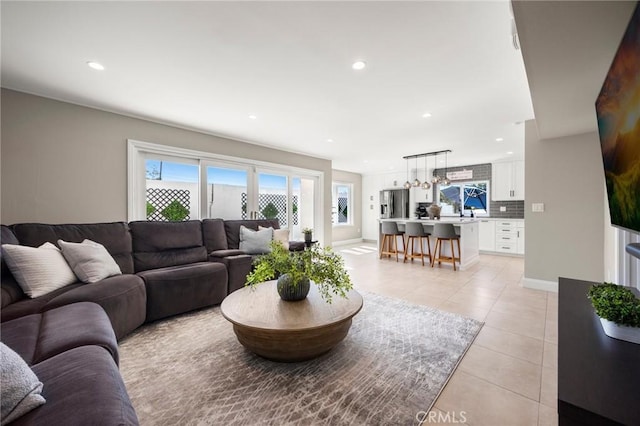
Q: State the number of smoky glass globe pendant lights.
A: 5